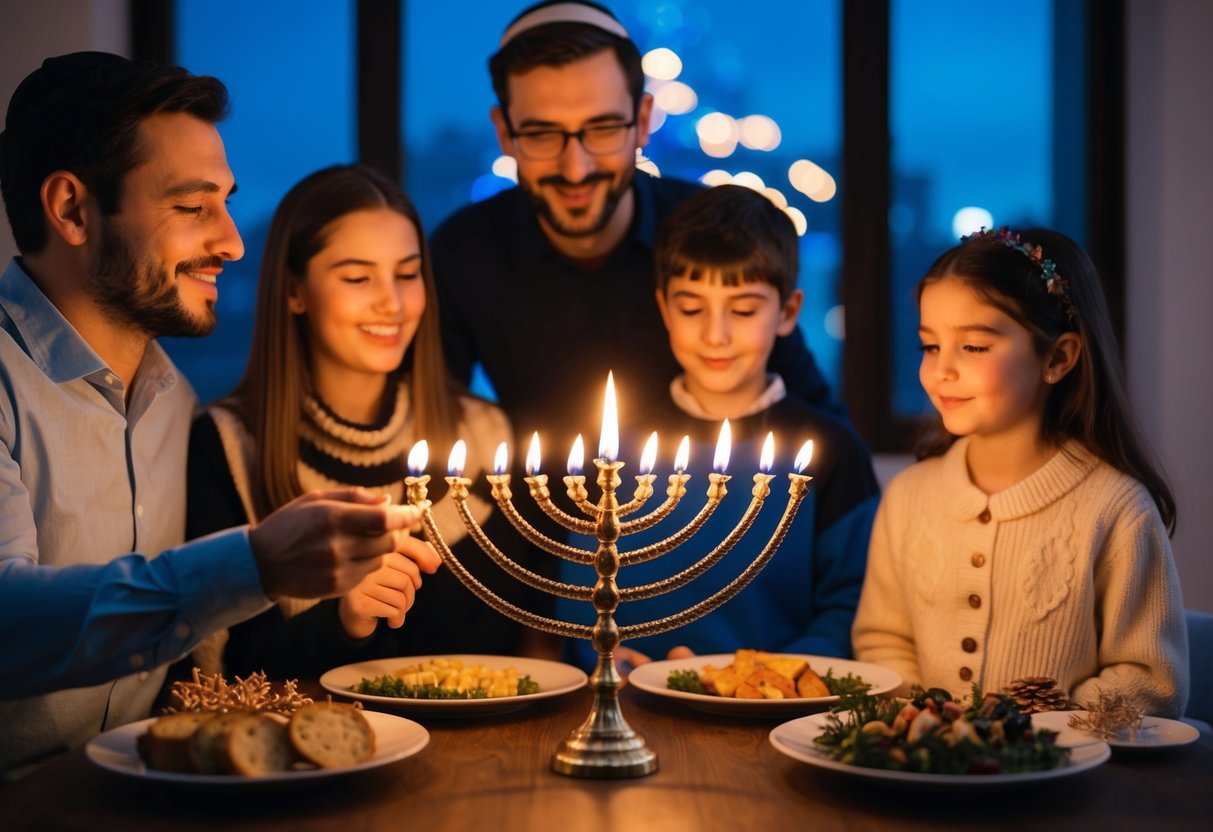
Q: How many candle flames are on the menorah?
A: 11